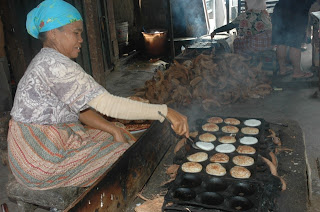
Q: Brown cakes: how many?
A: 14